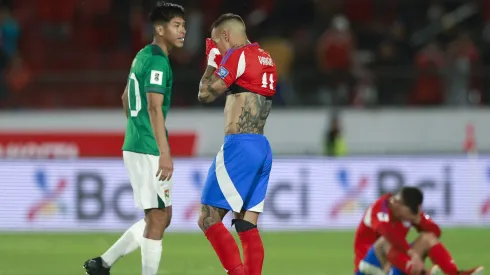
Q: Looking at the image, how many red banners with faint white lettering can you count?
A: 1